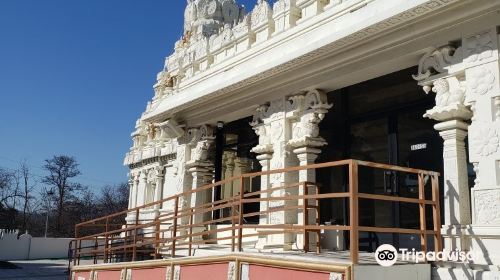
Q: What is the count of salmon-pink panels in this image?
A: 5